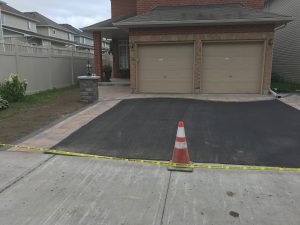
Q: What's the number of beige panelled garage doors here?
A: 2